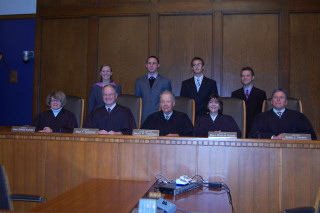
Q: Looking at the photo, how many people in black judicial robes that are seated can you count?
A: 5